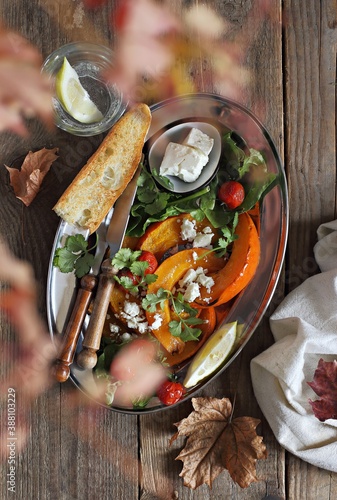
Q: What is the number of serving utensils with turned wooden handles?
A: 2